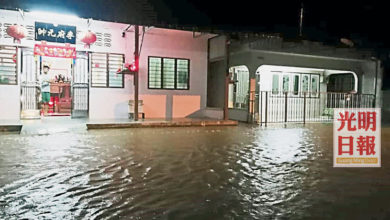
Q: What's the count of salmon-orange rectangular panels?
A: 2